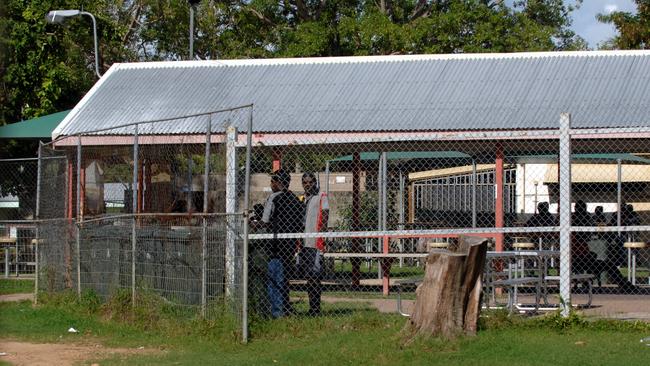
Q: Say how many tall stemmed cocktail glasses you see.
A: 0